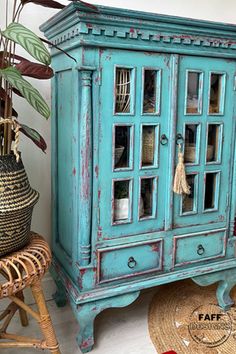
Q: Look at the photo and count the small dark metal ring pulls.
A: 4